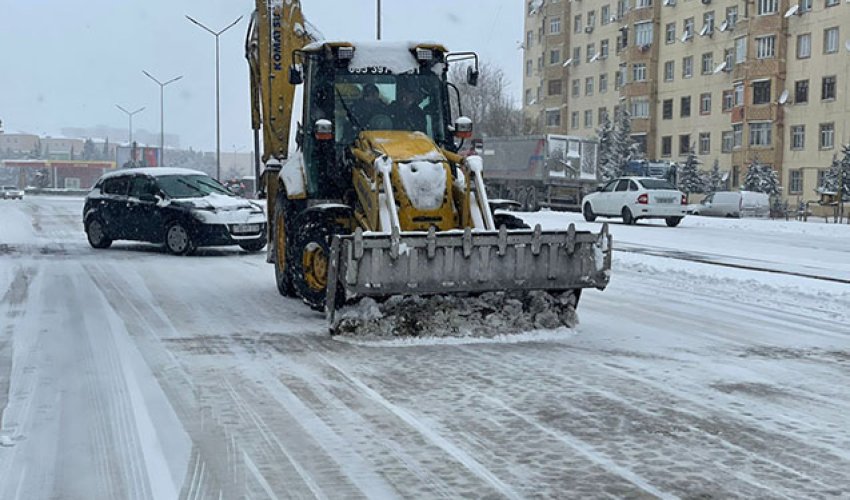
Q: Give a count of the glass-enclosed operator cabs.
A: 1